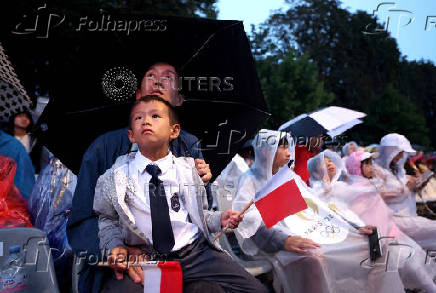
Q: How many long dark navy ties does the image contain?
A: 1